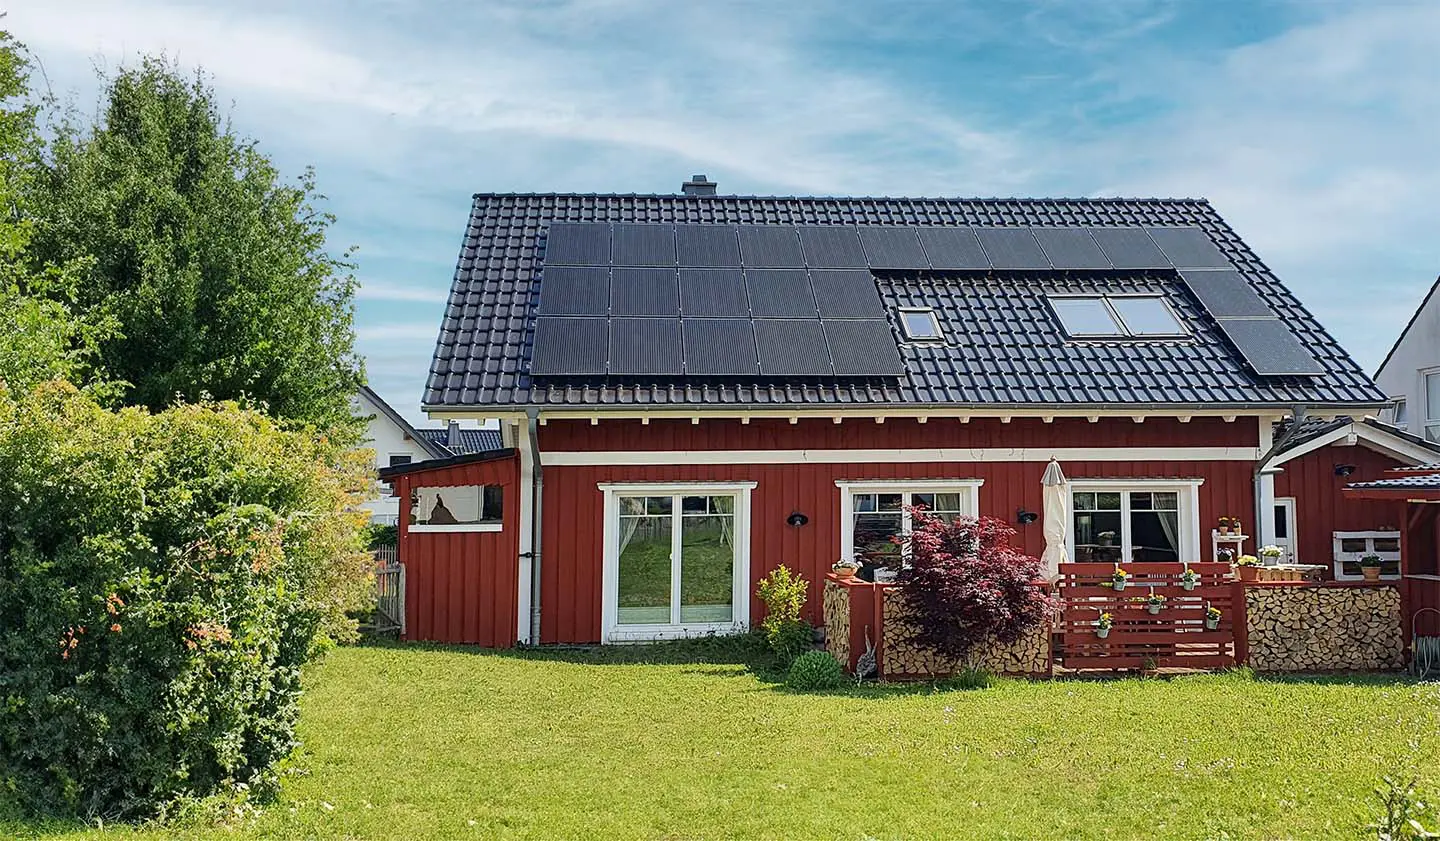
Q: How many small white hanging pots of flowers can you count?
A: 5